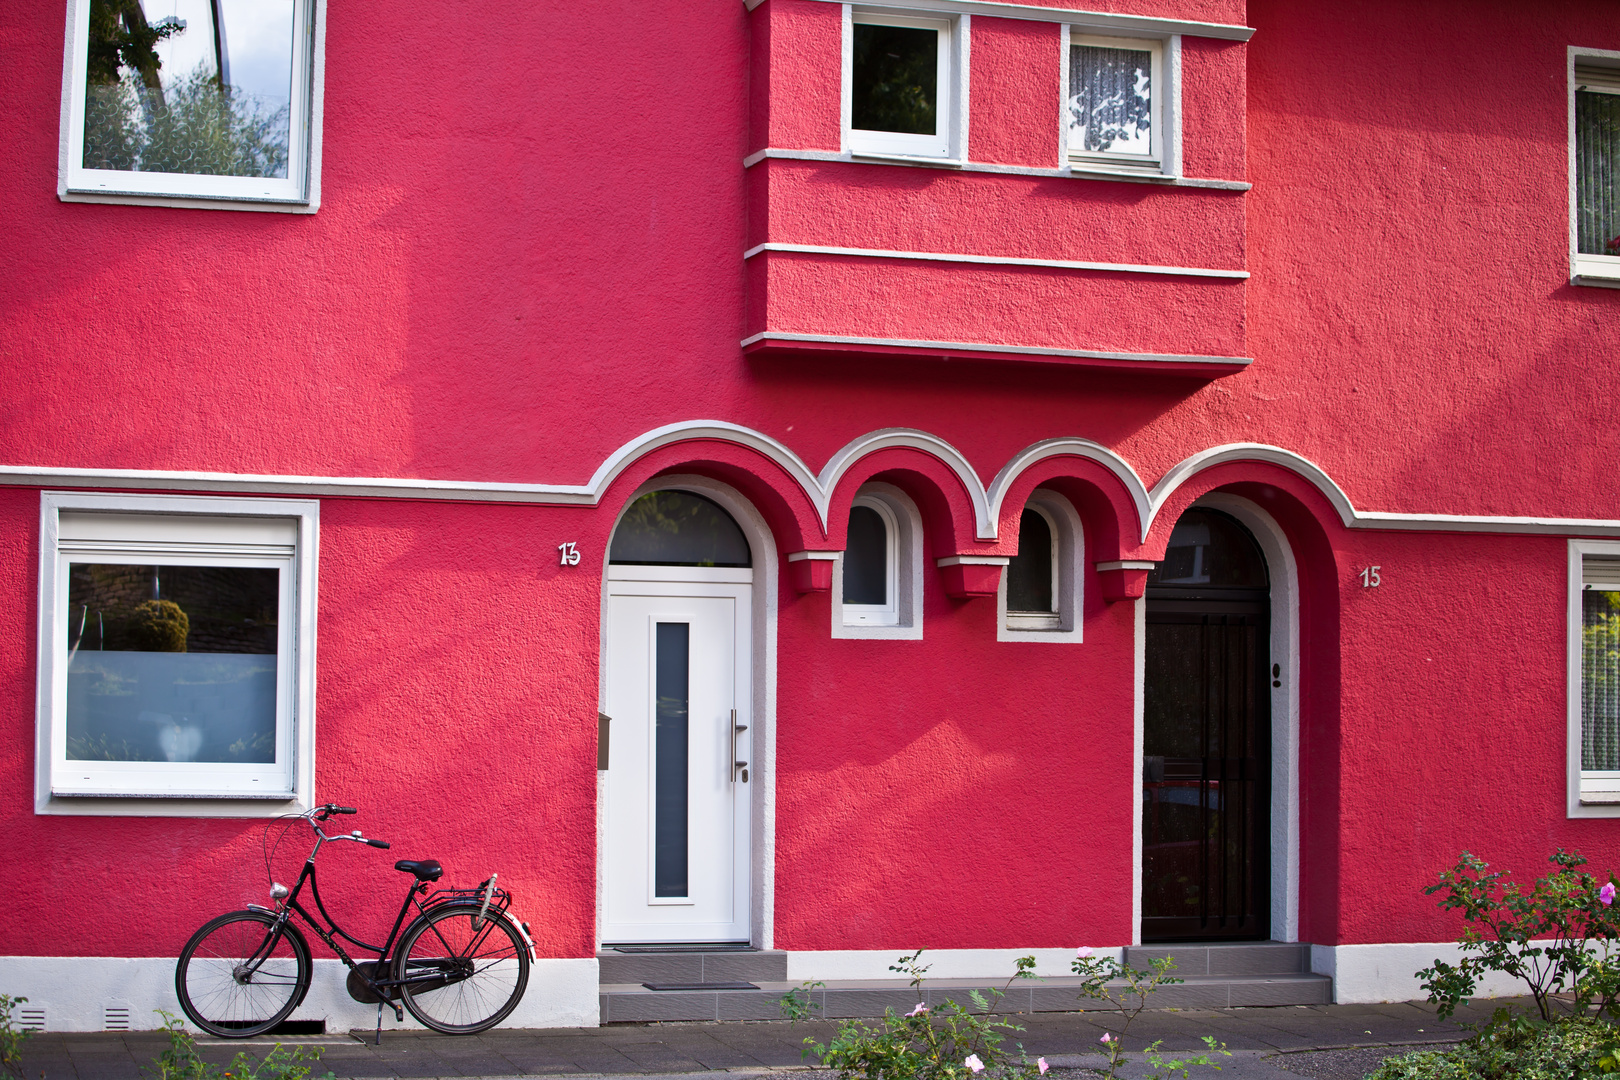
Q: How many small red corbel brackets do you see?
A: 3